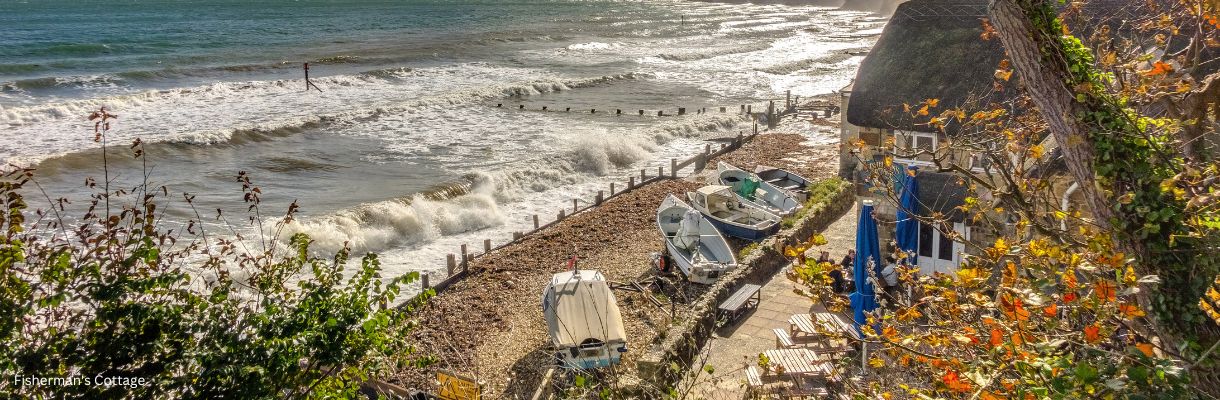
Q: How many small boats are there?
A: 5